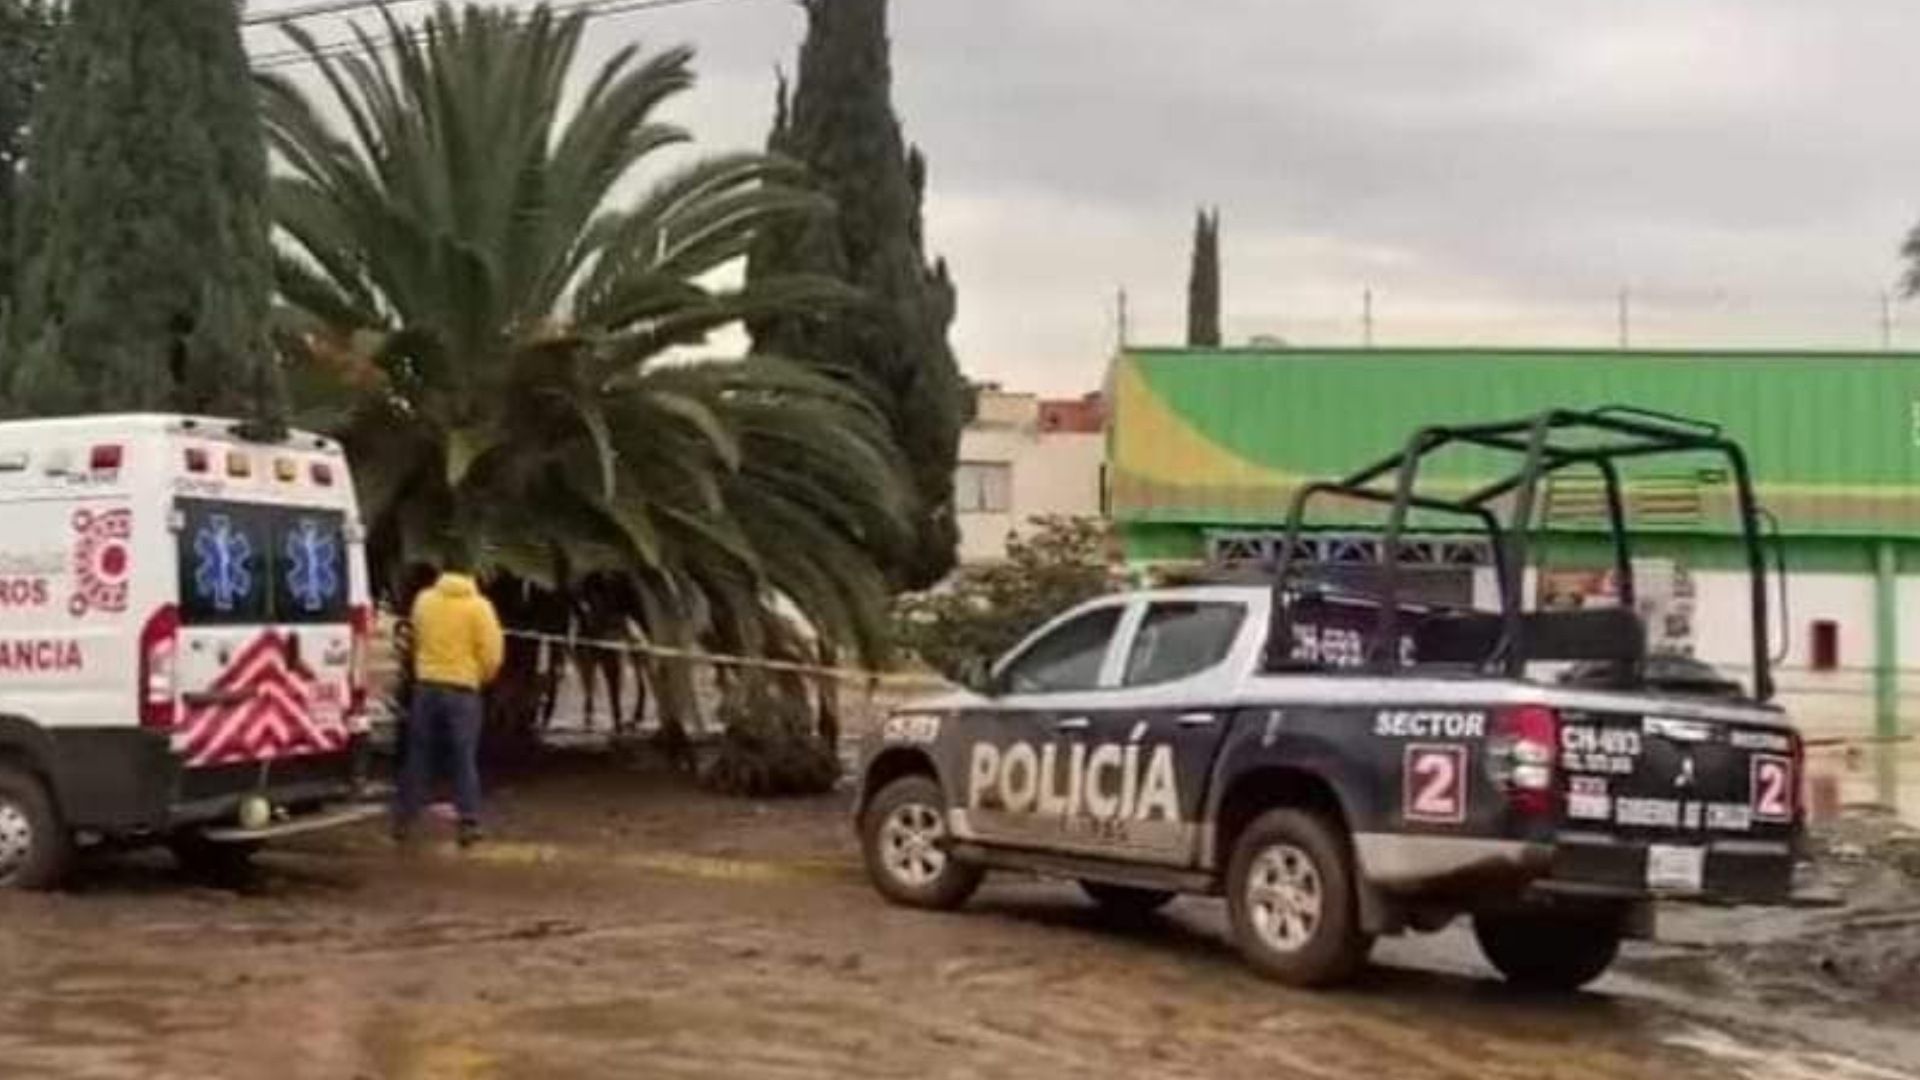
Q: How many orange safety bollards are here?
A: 0